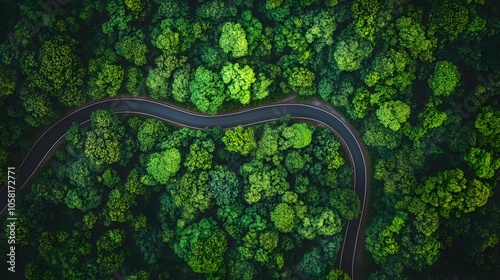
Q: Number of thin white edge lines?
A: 2